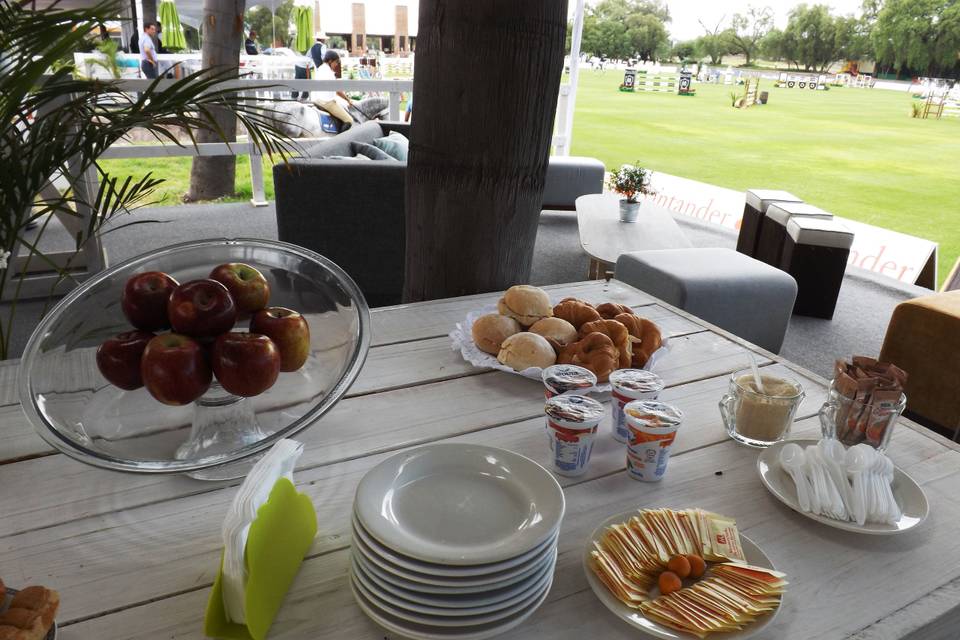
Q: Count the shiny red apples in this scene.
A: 7